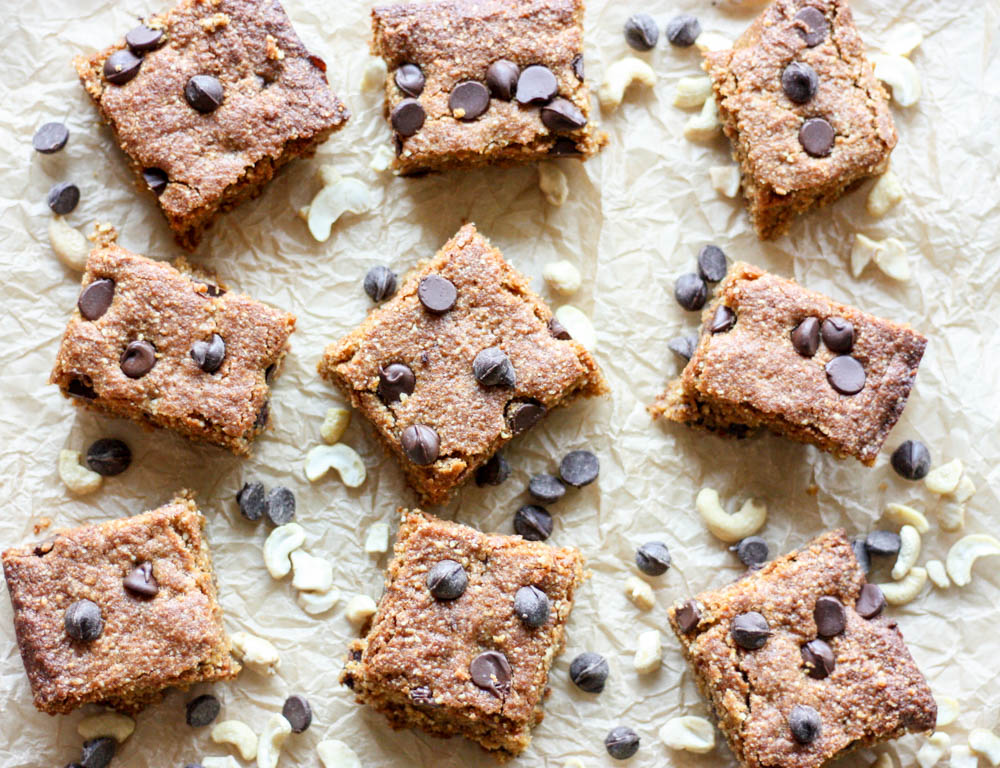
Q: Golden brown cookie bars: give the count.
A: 9